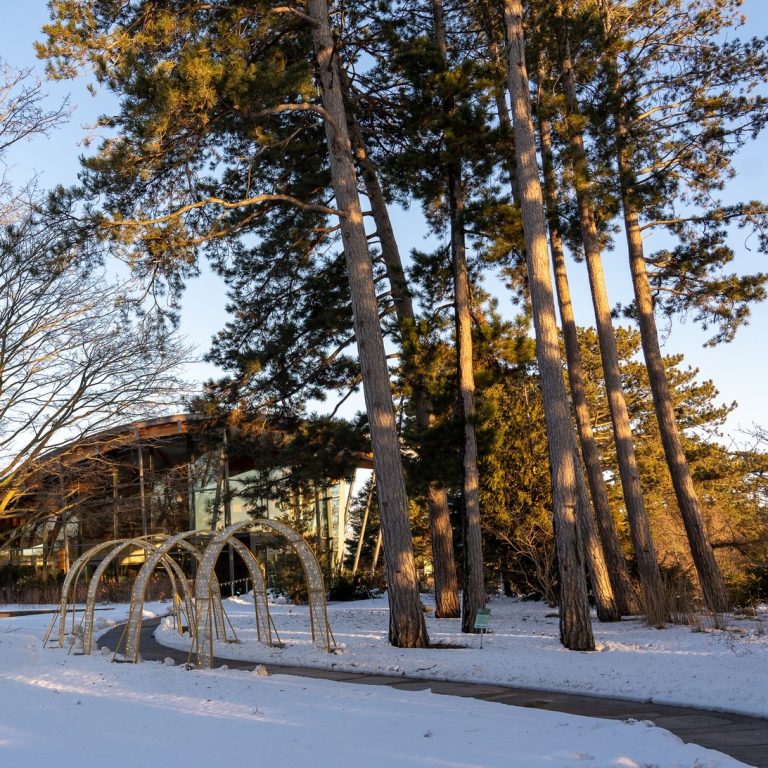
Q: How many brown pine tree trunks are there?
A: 8